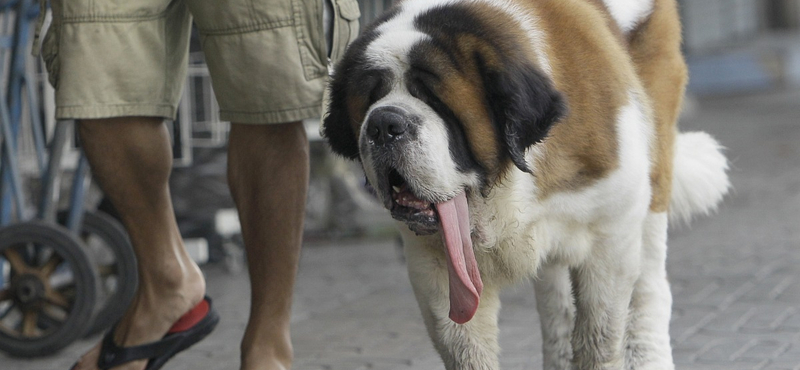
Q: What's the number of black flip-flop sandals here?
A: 1